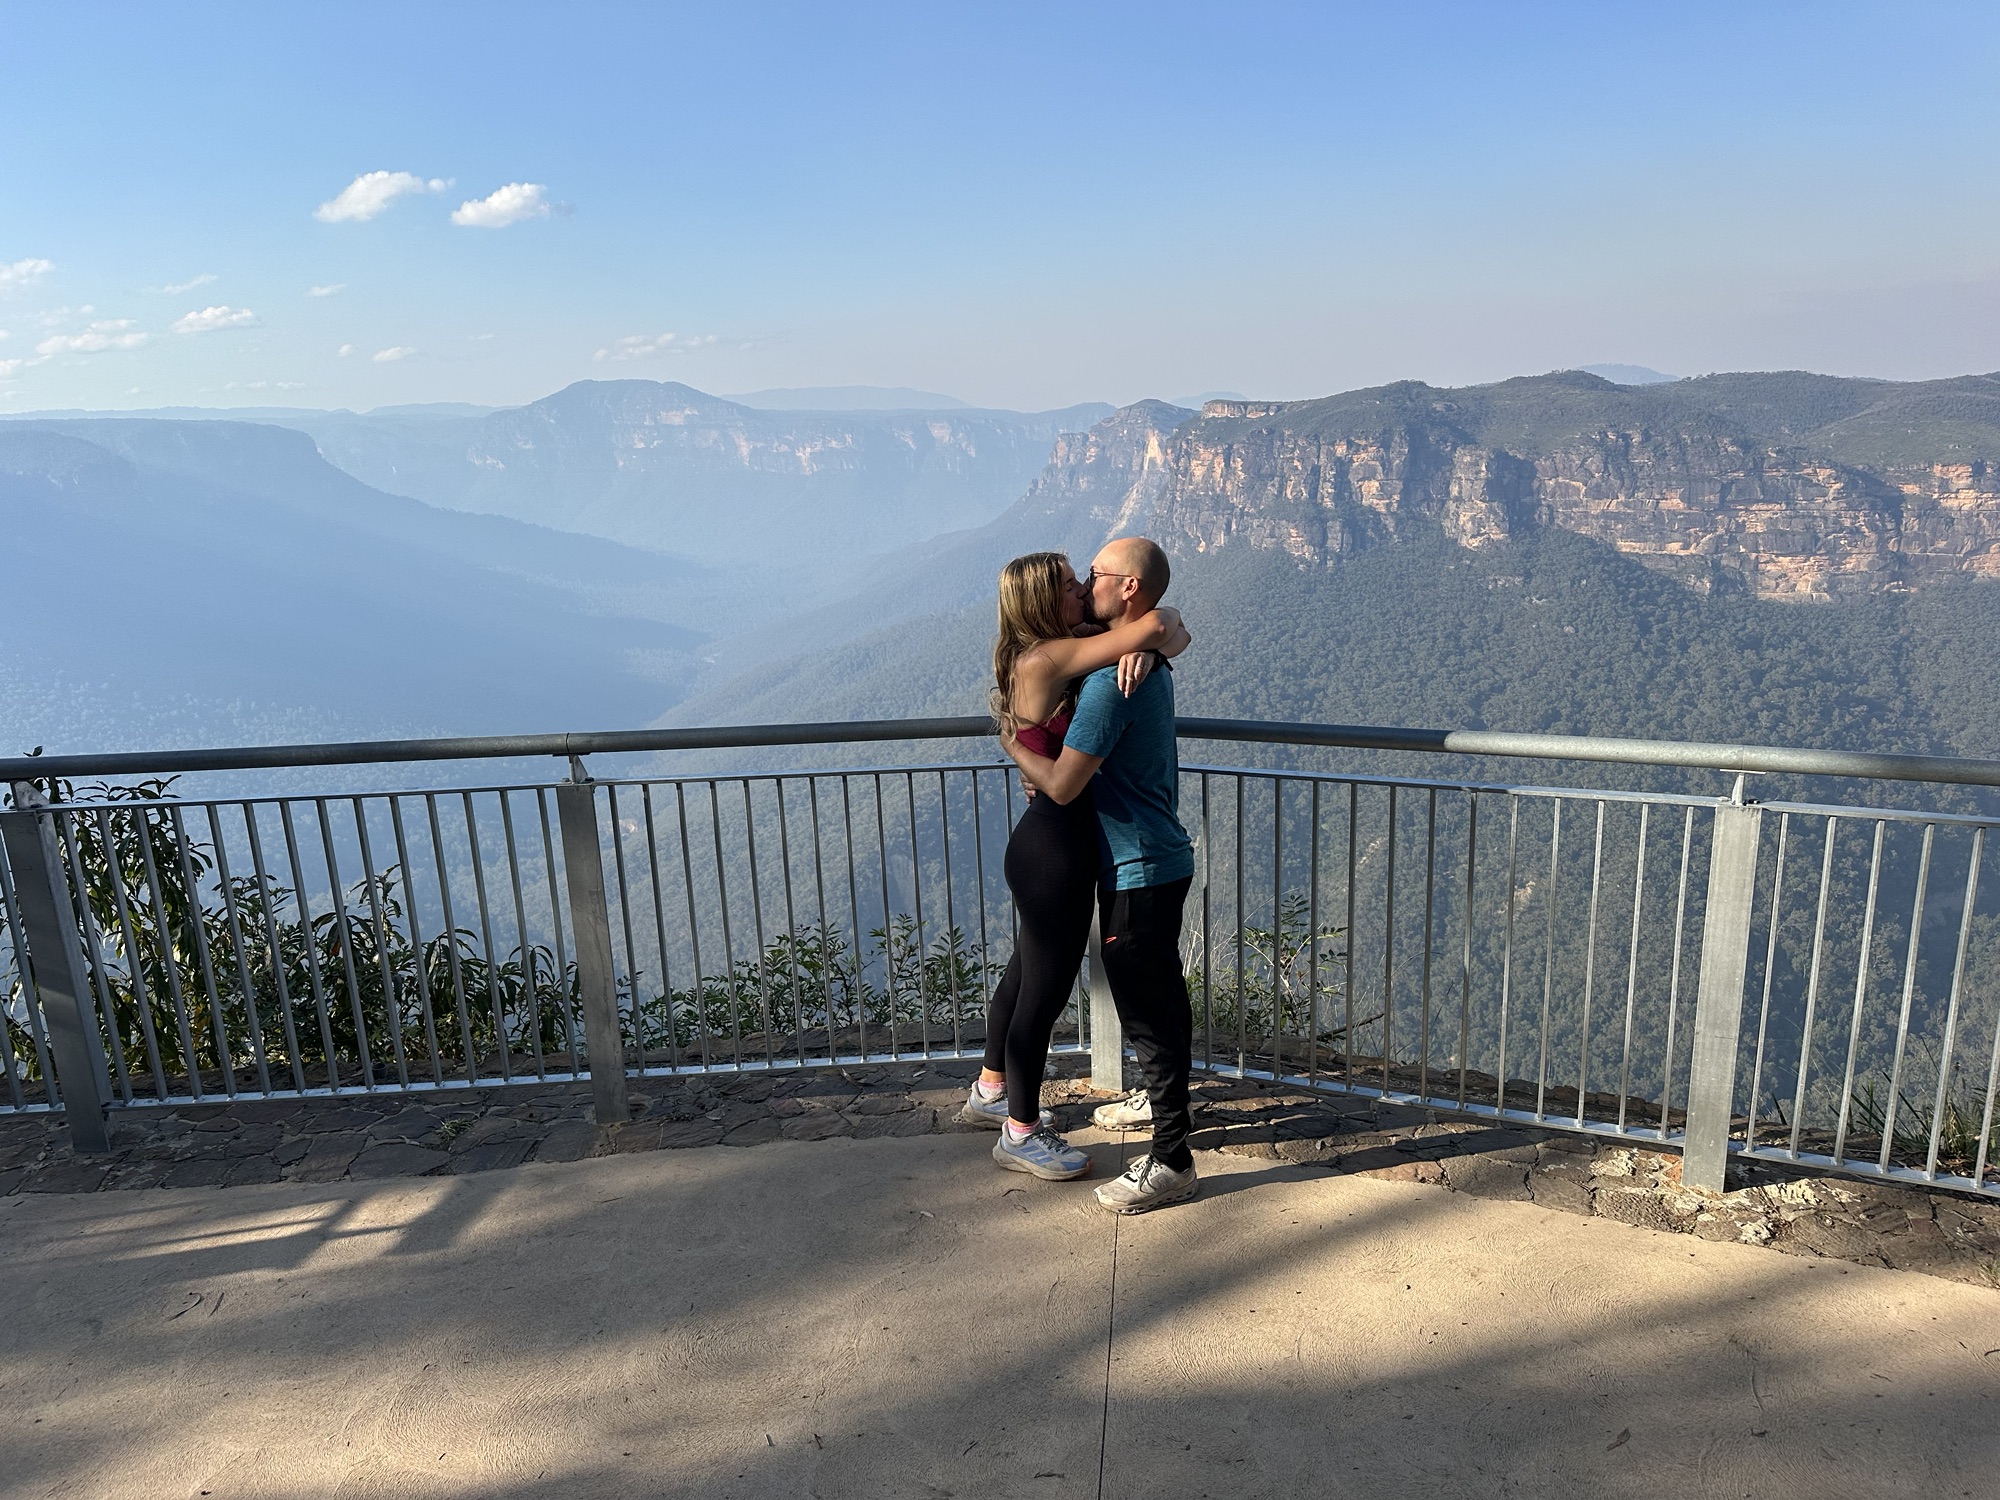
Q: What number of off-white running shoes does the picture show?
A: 2